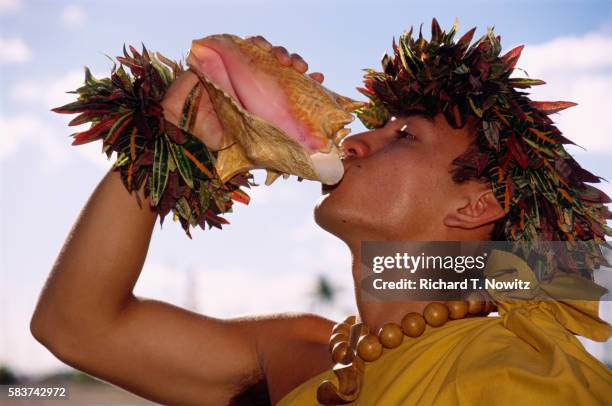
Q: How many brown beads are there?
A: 11